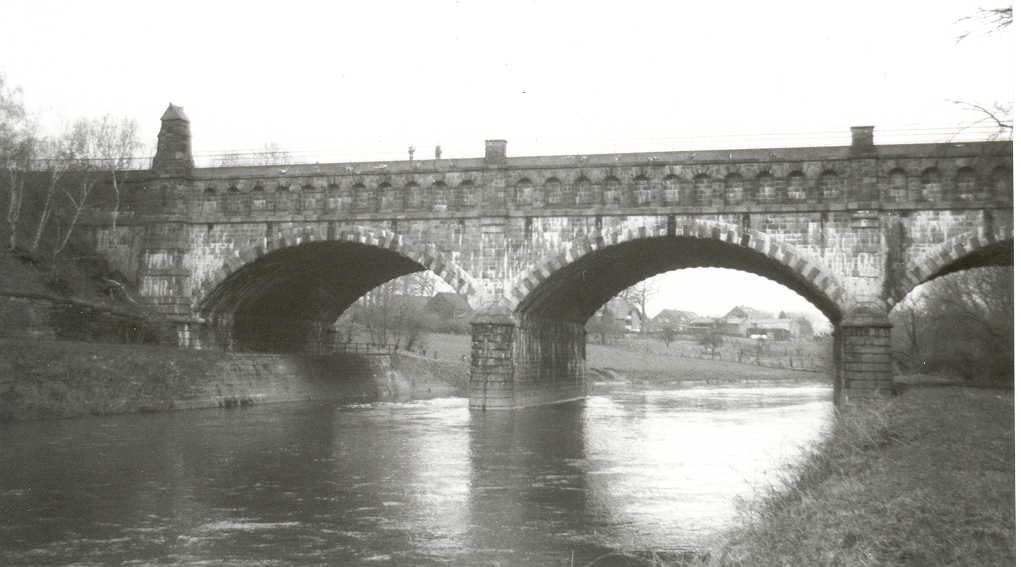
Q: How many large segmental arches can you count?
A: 3